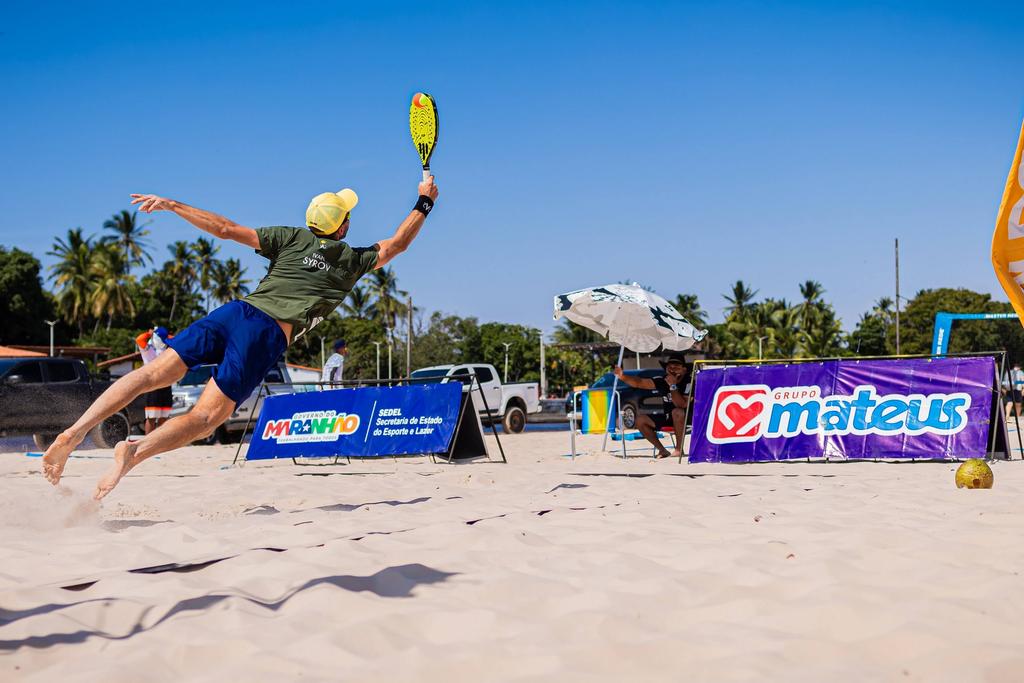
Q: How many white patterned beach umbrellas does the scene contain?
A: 1